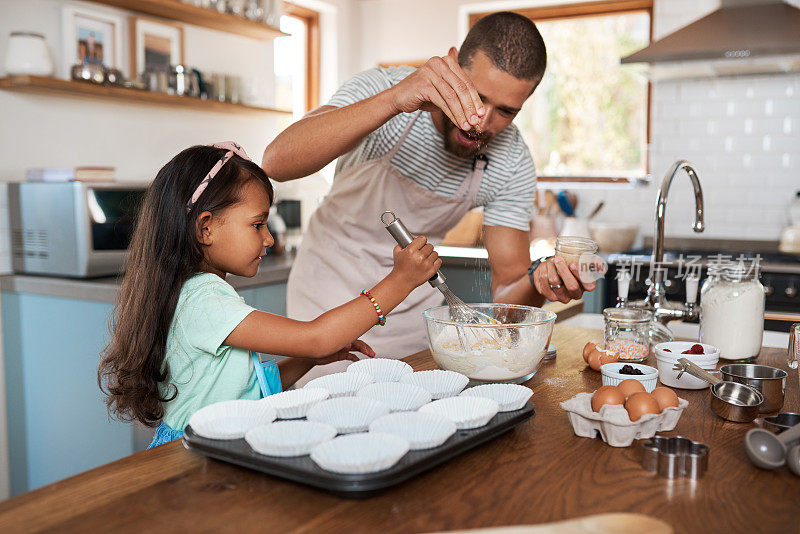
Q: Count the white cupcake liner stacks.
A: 12